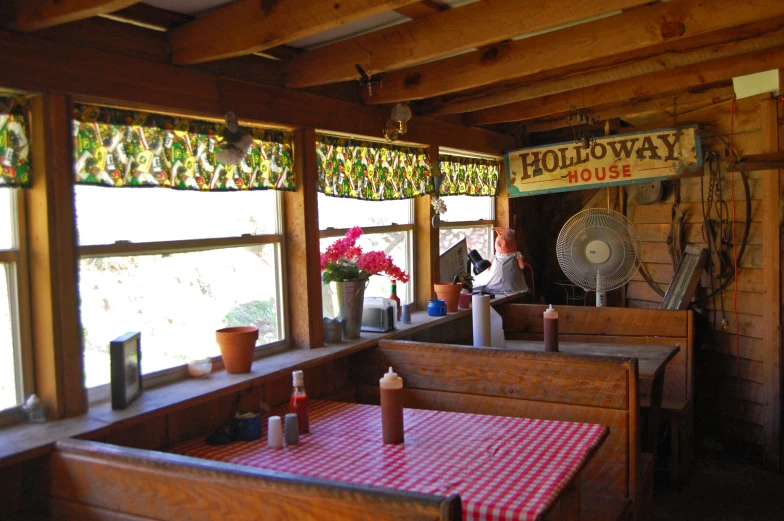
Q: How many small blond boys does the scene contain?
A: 0